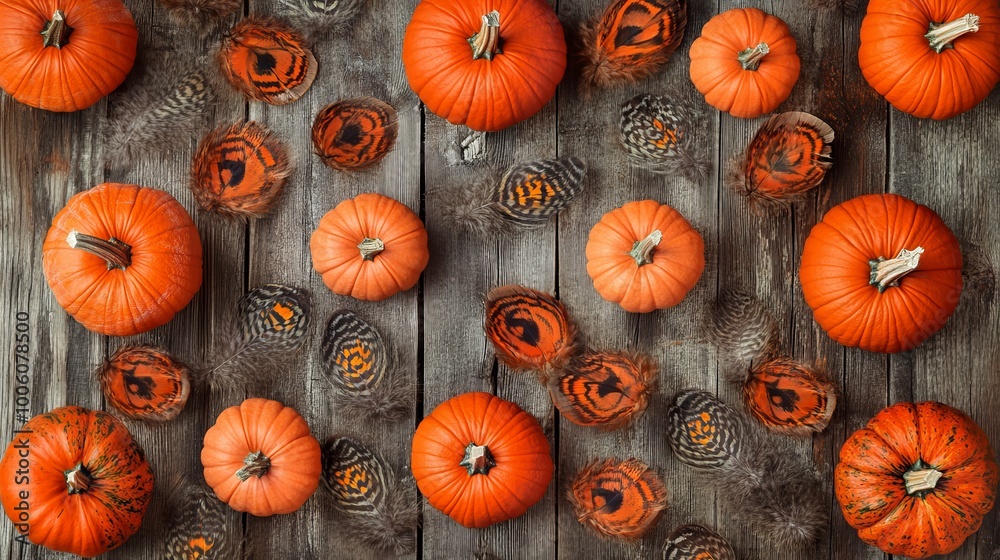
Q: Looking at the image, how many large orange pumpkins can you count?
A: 8